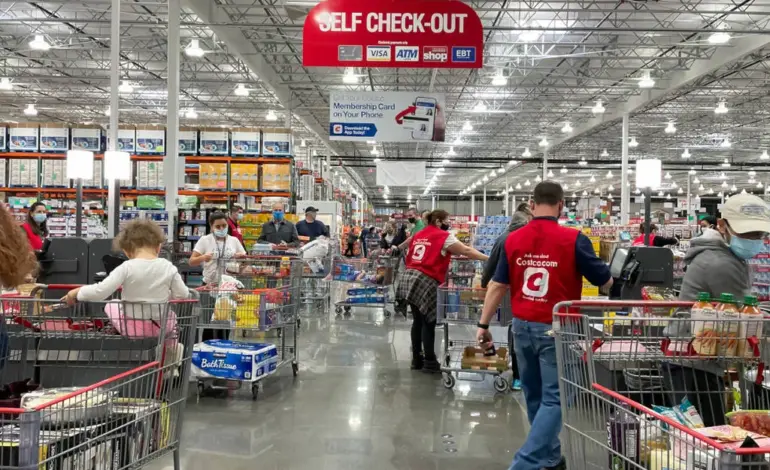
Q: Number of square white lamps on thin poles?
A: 3